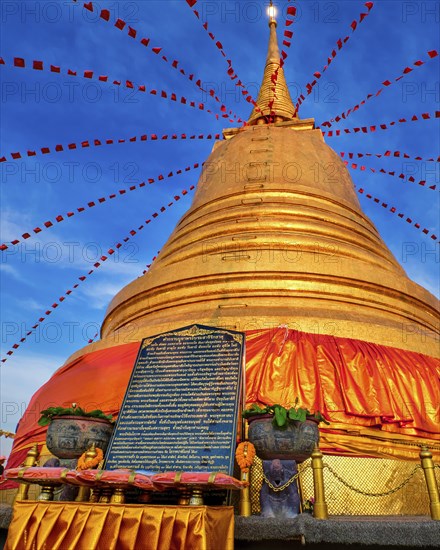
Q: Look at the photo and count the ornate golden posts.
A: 5